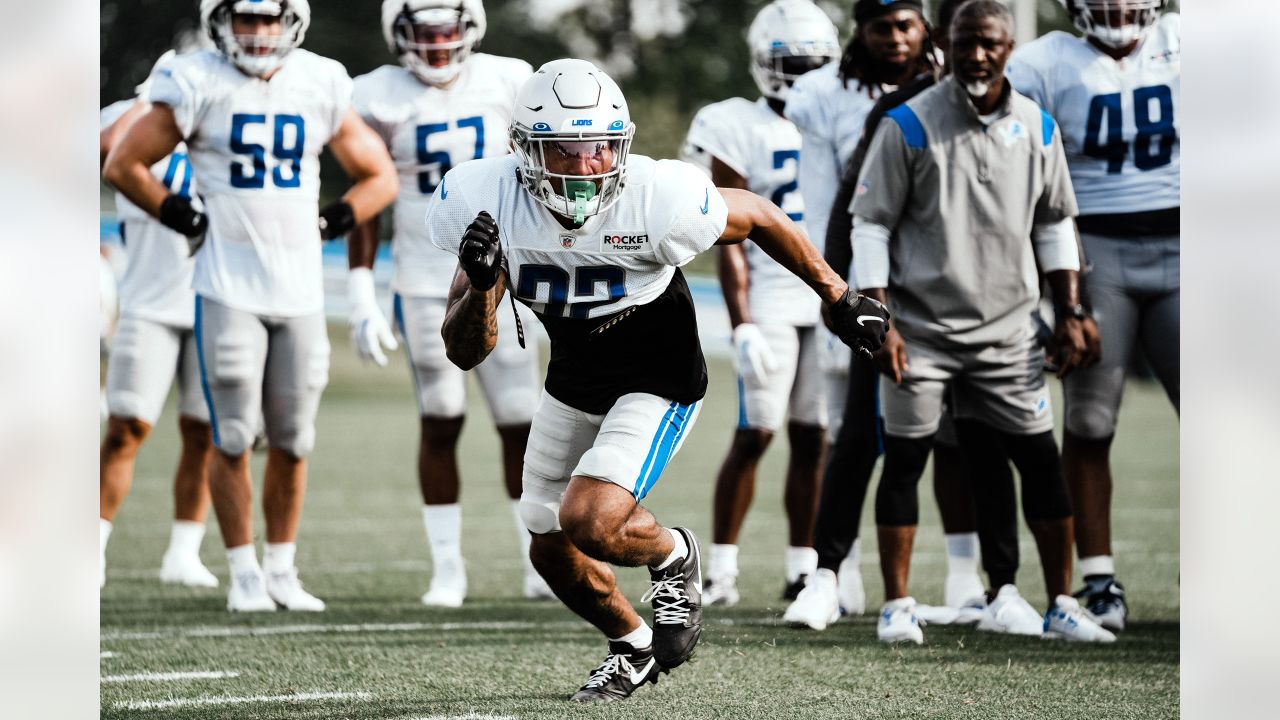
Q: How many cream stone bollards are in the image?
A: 0